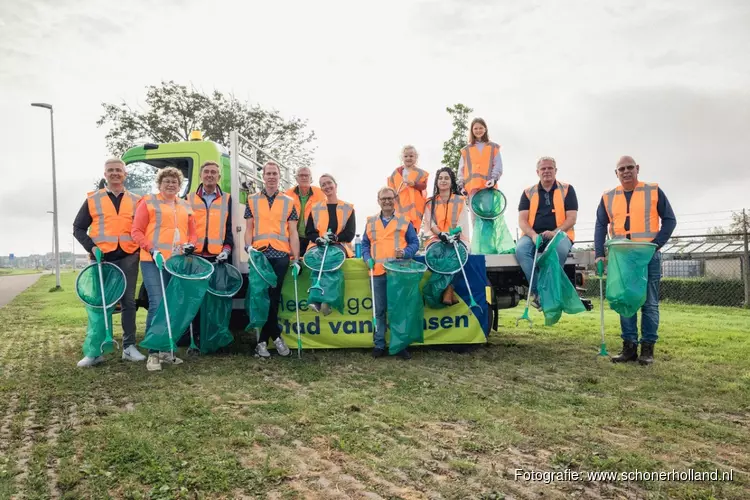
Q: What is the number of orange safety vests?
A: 12